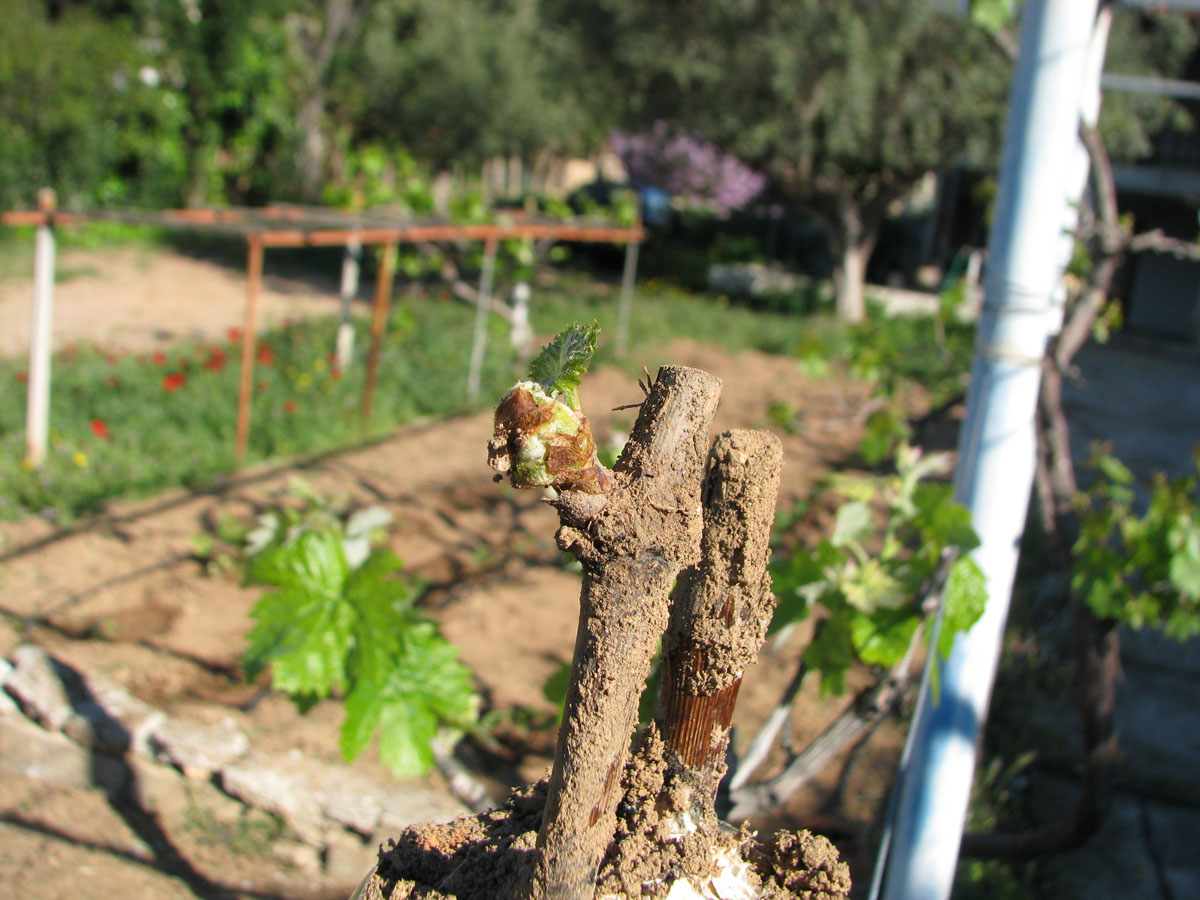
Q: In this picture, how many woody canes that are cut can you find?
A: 2